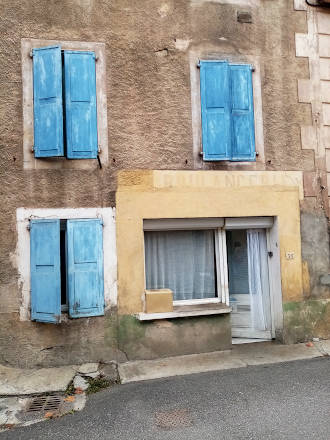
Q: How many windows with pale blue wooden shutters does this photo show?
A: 3